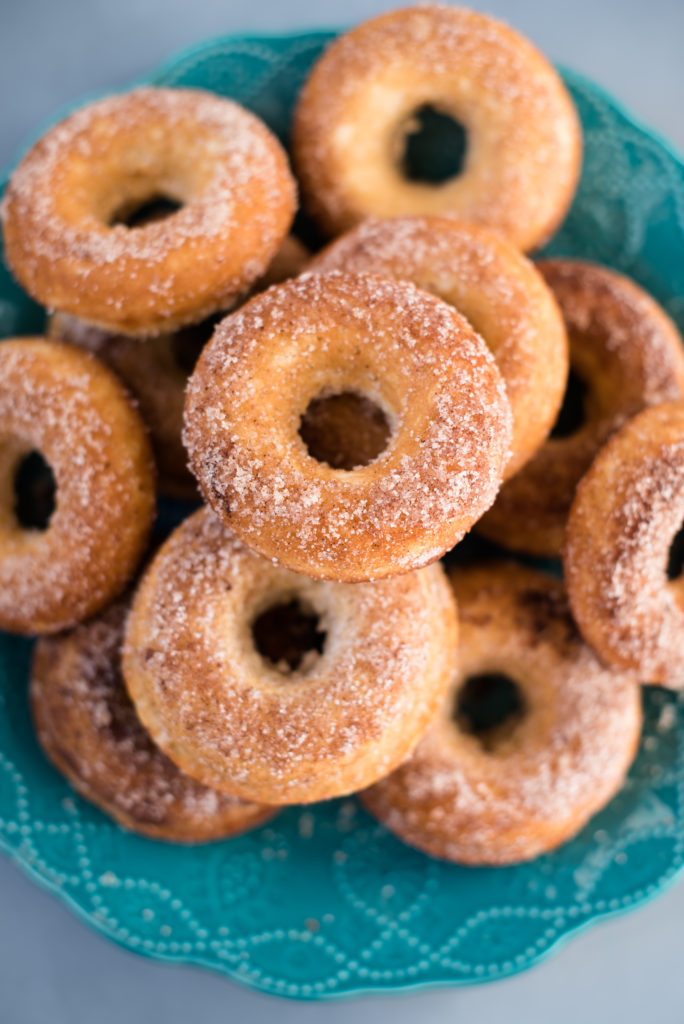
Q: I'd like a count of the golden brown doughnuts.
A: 11